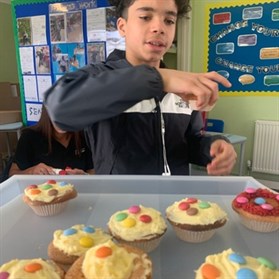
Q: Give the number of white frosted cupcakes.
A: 7